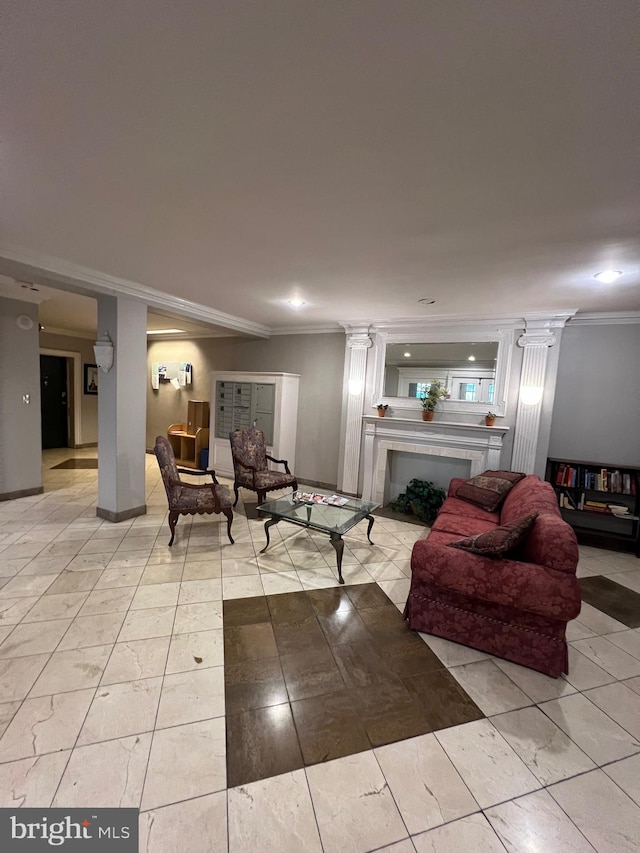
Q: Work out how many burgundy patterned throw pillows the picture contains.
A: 2